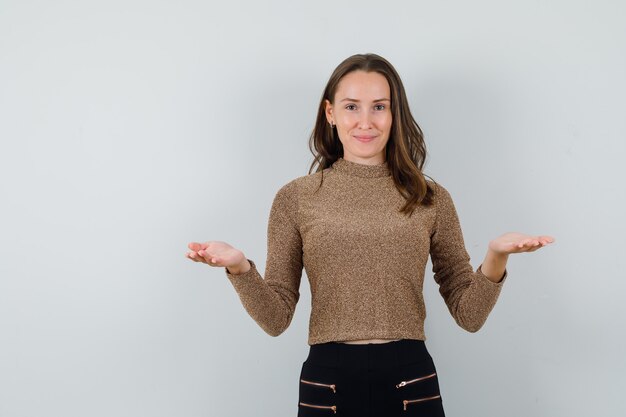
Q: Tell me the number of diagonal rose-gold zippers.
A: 4